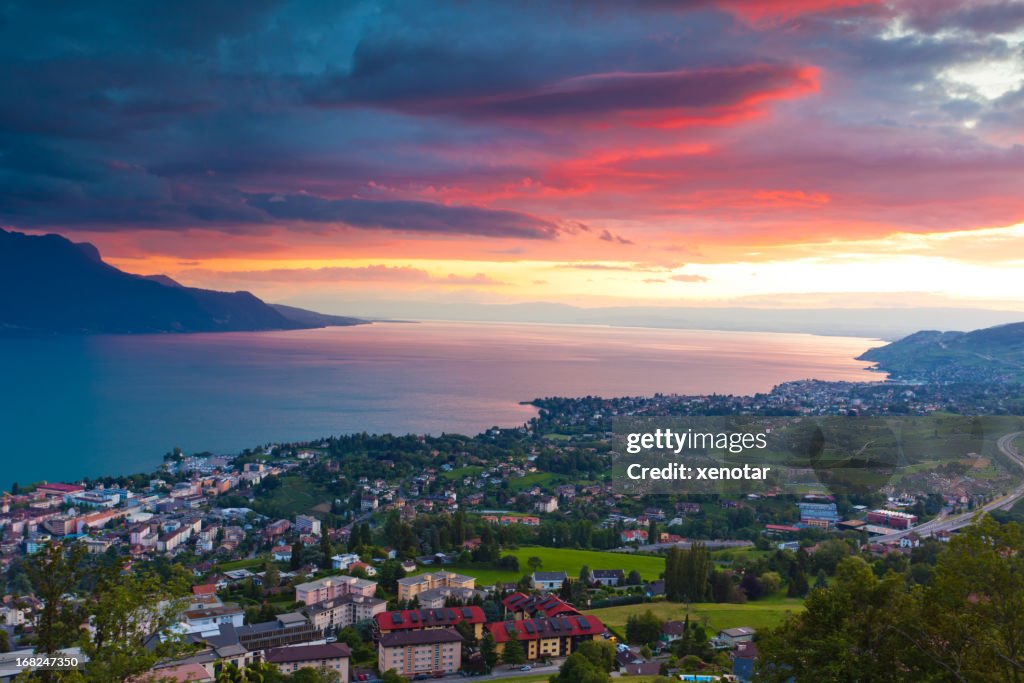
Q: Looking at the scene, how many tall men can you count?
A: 0